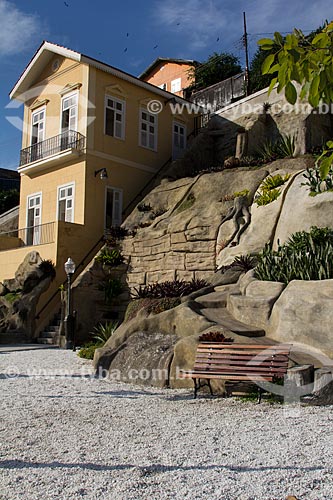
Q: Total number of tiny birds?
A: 6